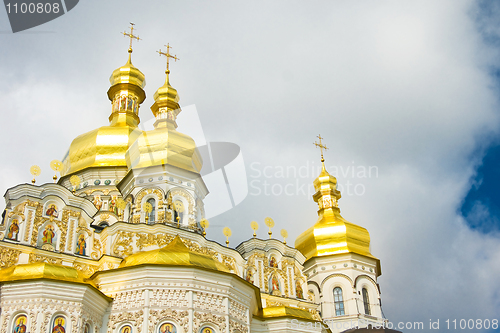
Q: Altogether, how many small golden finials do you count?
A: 11